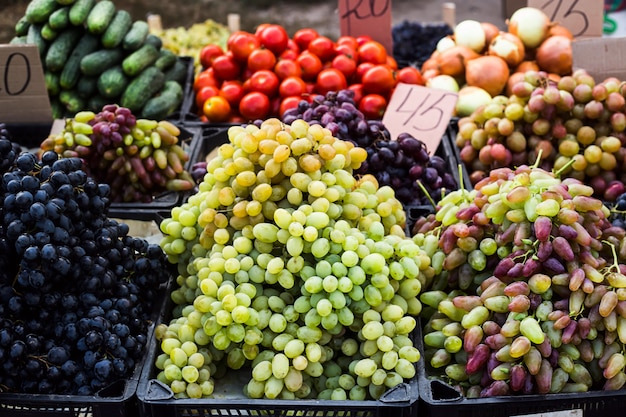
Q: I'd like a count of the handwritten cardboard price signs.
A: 4